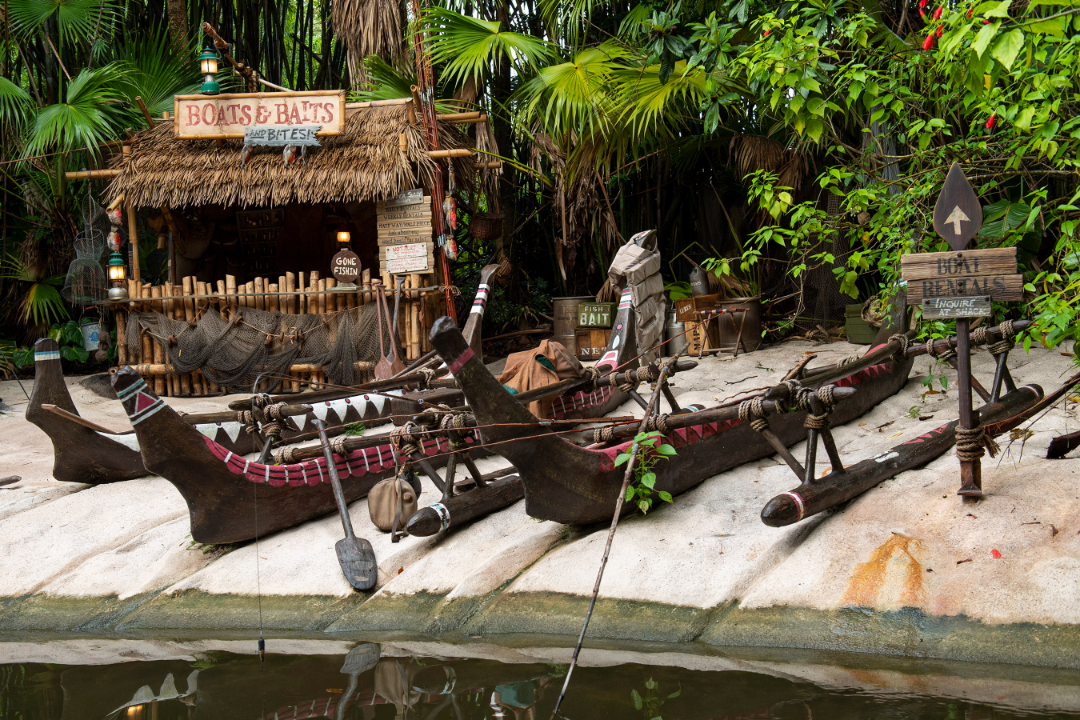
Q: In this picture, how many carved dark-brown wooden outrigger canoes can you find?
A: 3